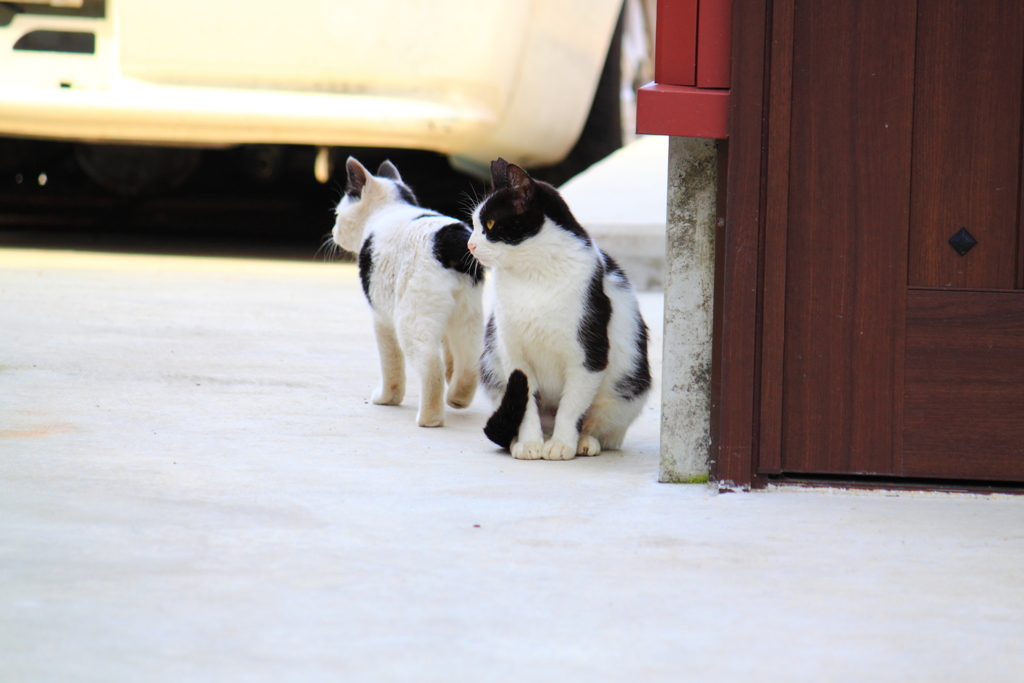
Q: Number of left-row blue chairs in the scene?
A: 0